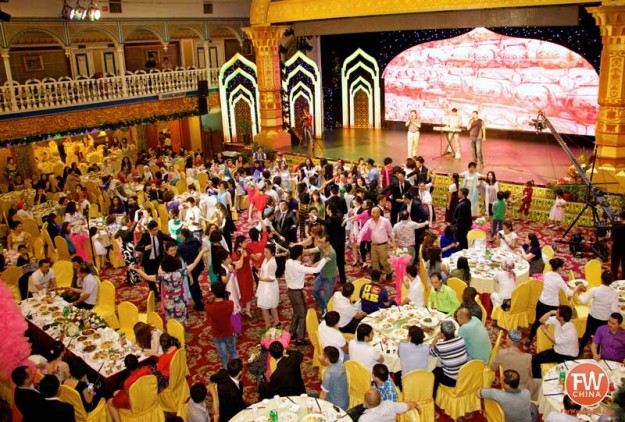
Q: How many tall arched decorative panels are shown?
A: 3